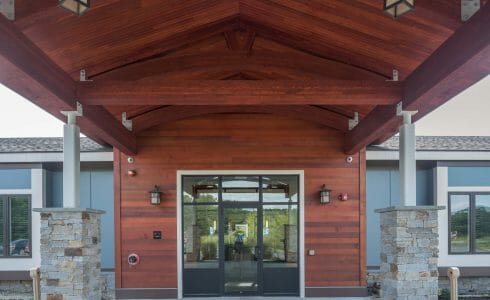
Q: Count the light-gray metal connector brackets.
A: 8